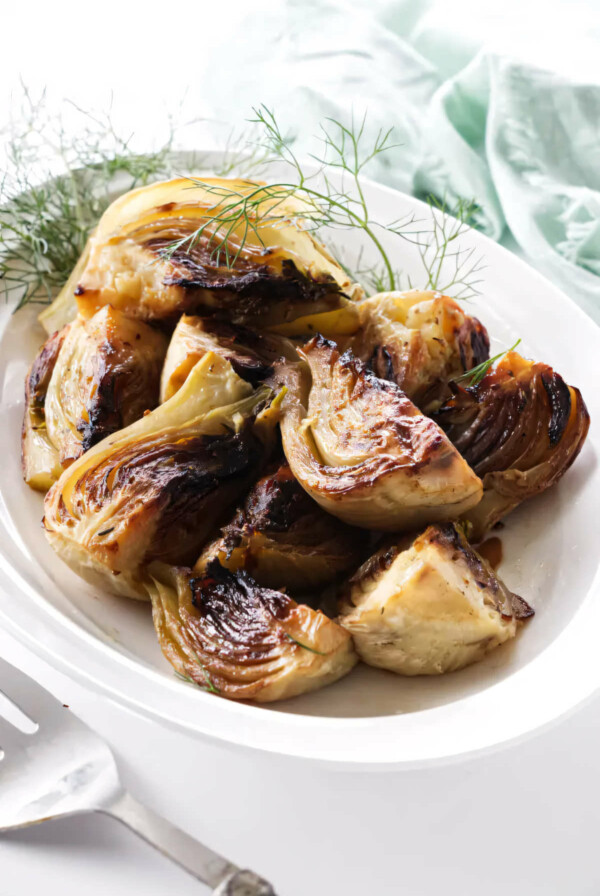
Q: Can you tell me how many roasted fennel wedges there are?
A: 10